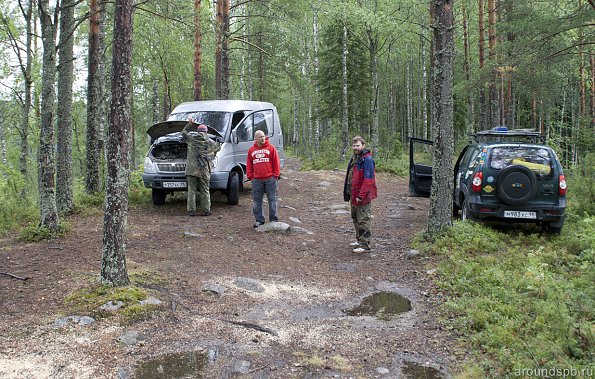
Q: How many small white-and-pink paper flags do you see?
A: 0